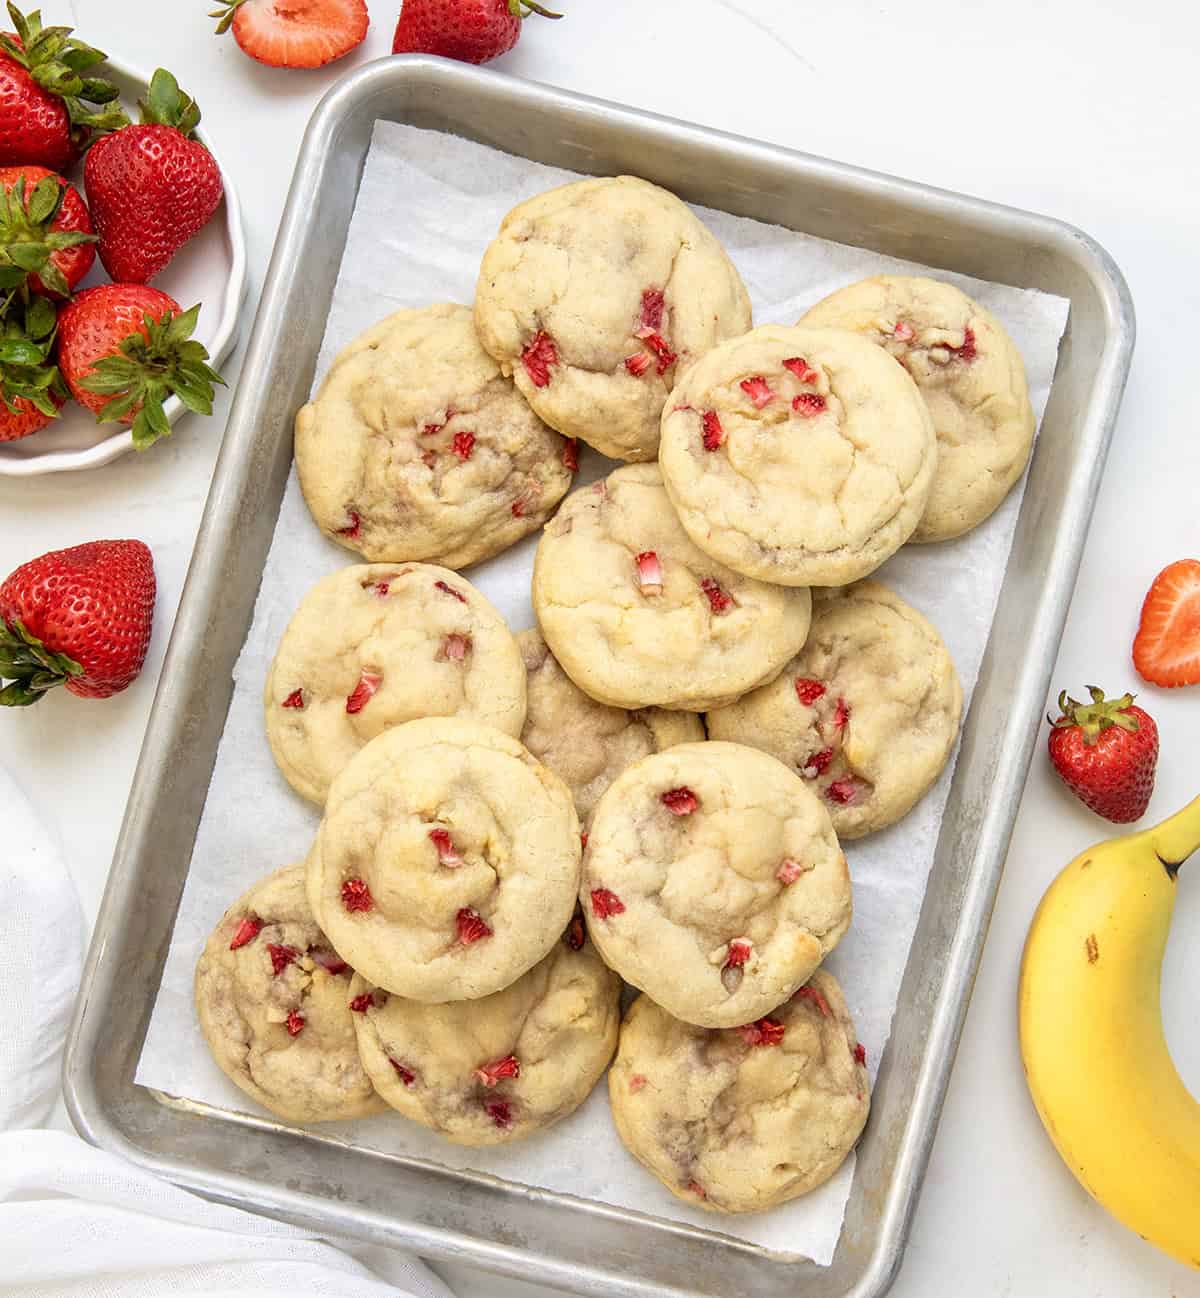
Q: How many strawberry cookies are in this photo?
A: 13